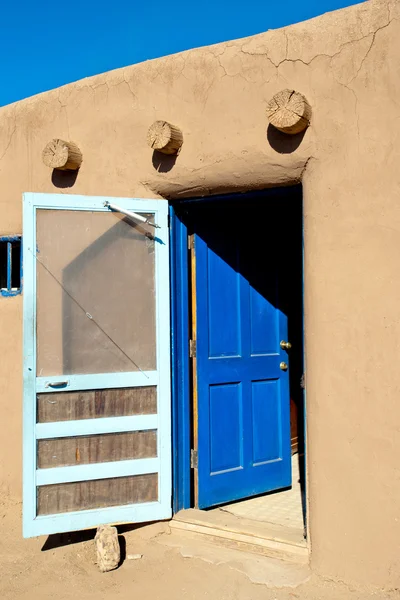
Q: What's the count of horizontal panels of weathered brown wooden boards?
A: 3